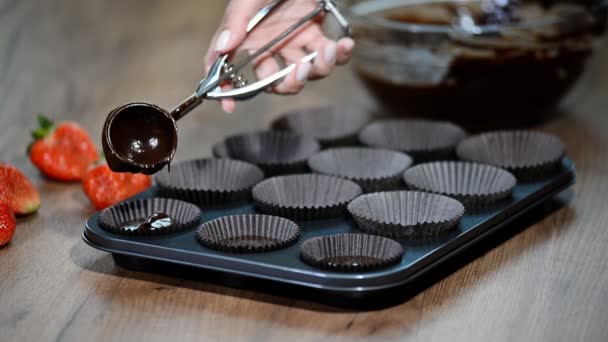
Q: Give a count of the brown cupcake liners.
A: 12